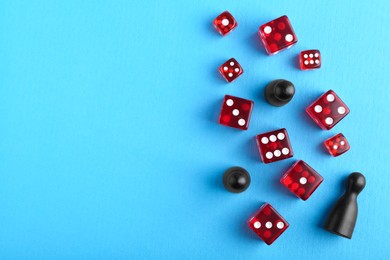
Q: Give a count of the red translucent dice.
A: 10